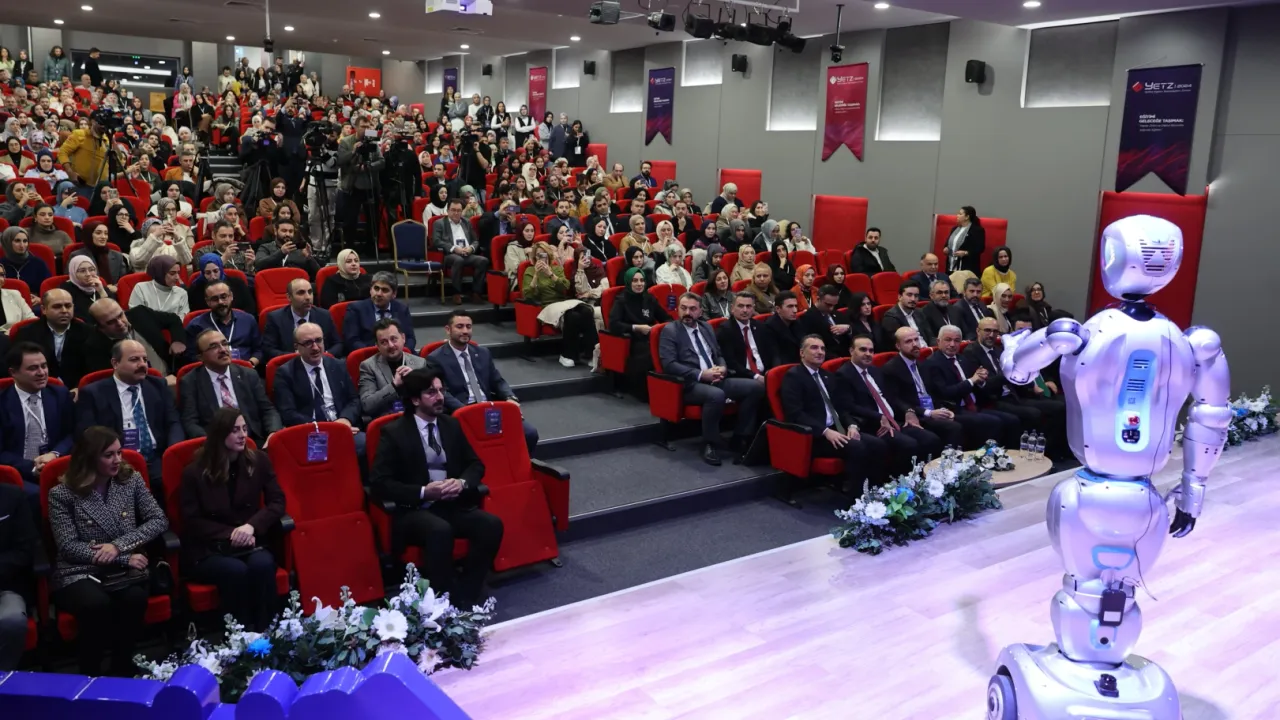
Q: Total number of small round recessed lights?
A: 10